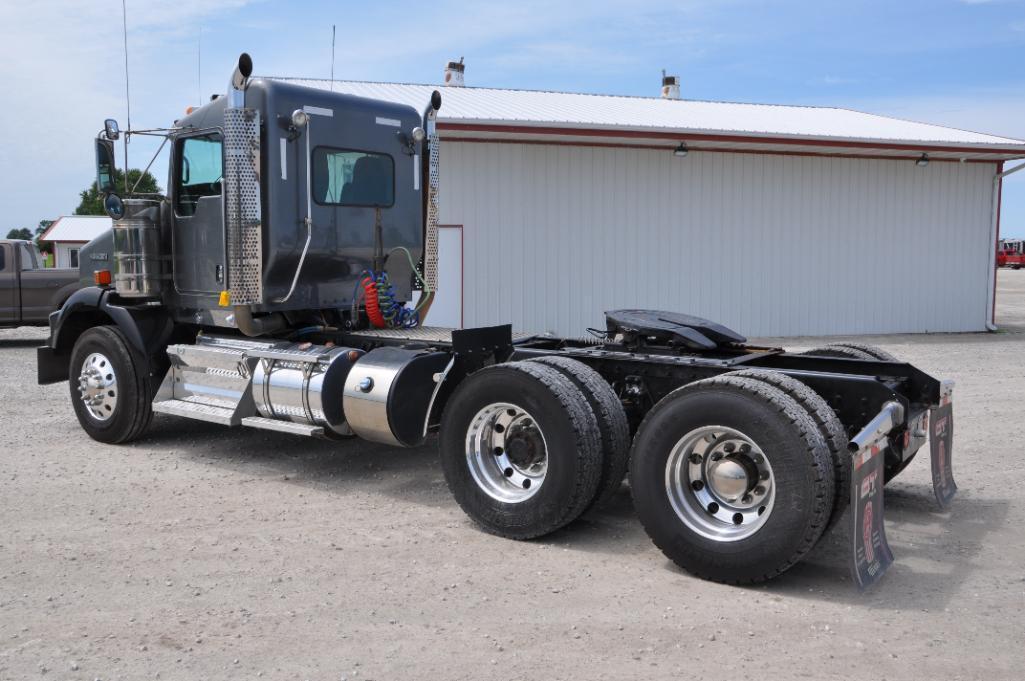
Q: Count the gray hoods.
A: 1